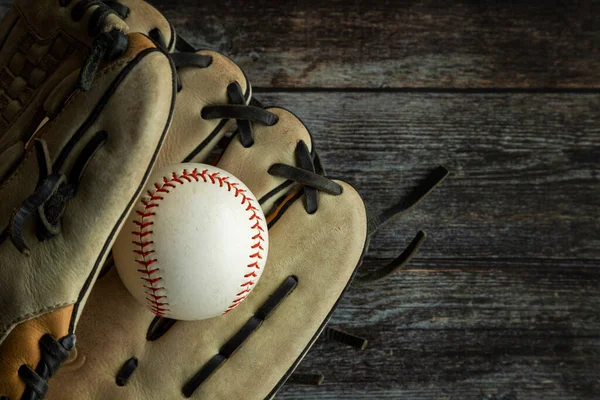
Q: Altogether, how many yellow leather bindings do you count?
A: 0